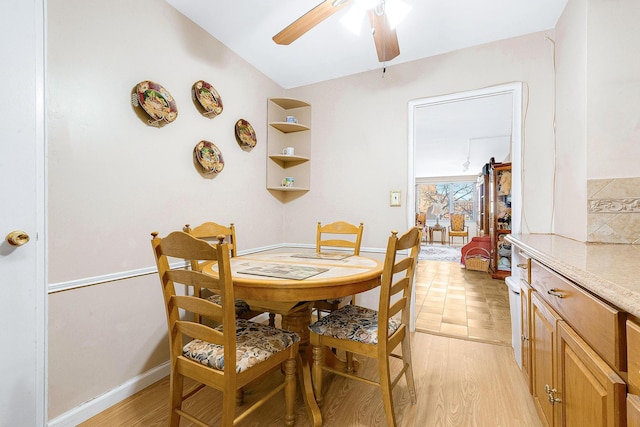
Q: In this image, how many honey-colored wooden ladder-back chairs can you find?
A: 4